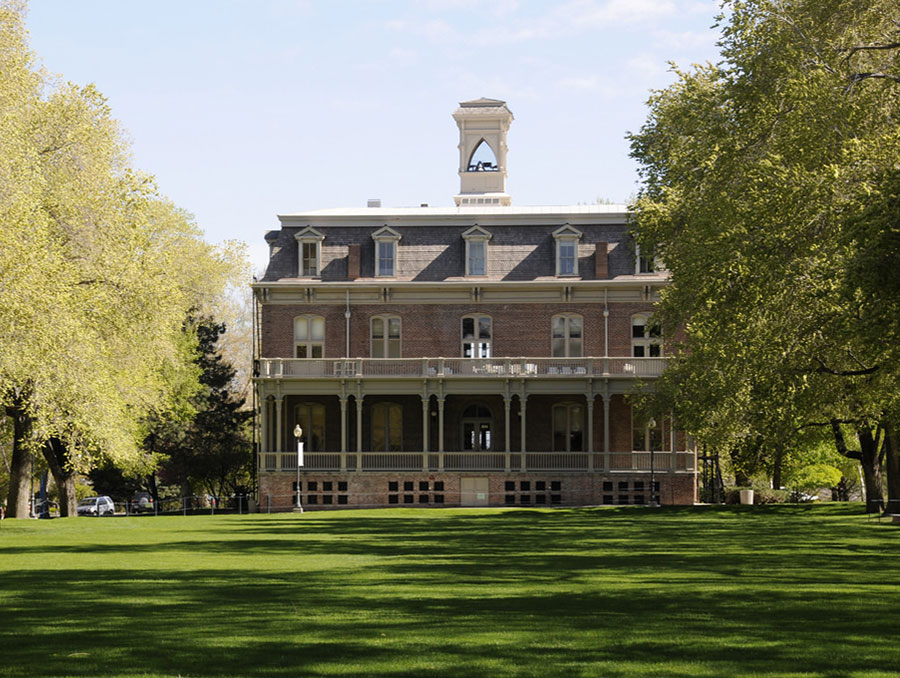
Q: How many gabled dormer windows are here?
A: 5